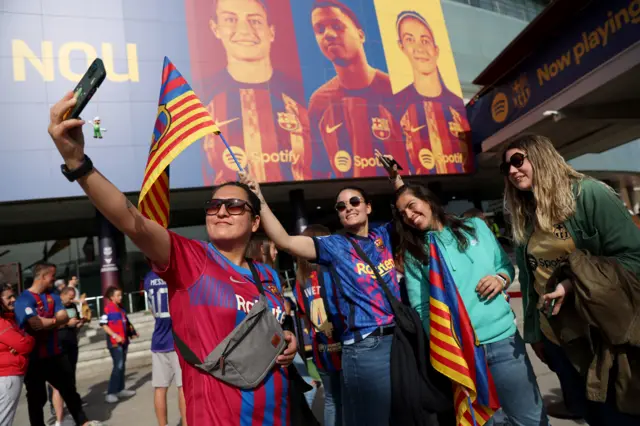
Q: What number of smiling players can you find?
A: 2